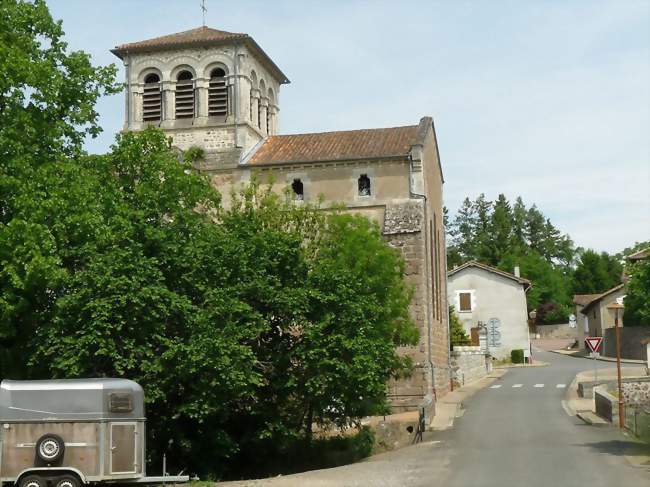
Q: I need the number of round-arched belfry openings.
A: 6